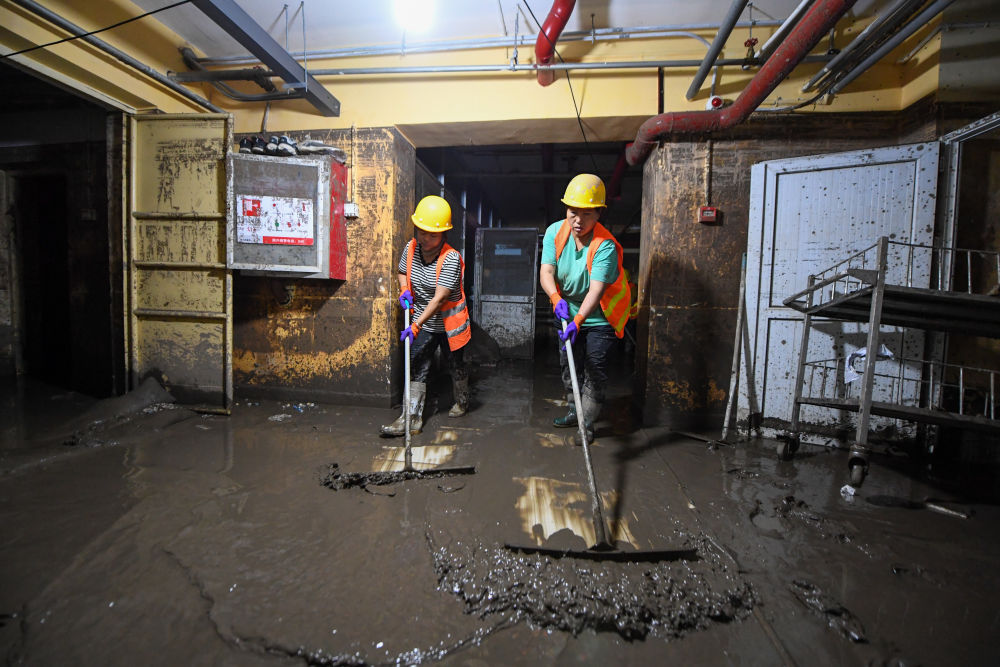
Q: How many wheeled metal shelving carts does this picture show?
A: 1